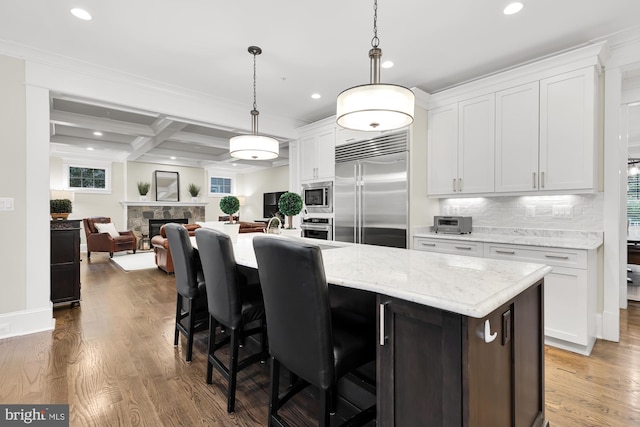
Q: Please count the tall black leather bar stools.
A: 3